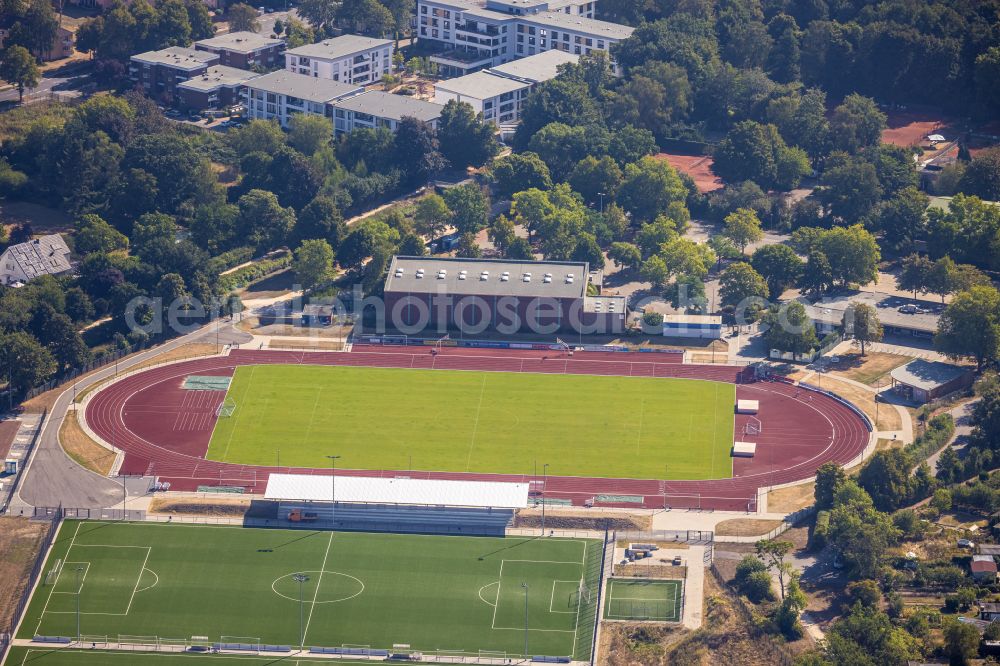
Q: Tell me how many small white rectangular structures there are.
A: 2